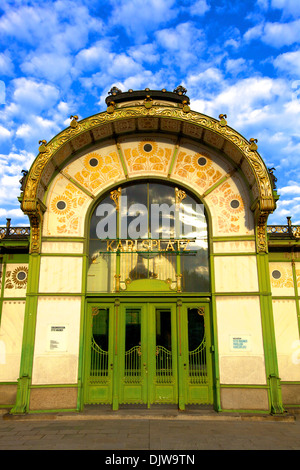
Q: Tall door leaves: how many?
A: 4